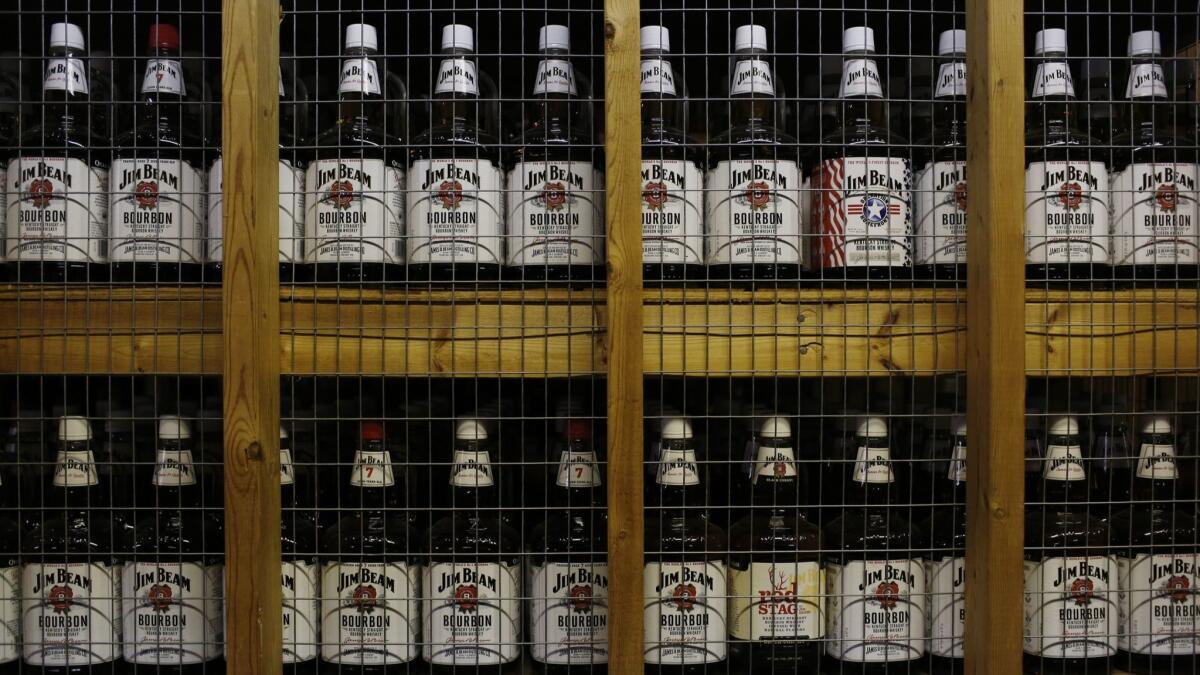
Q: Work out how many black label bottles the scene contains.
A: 0